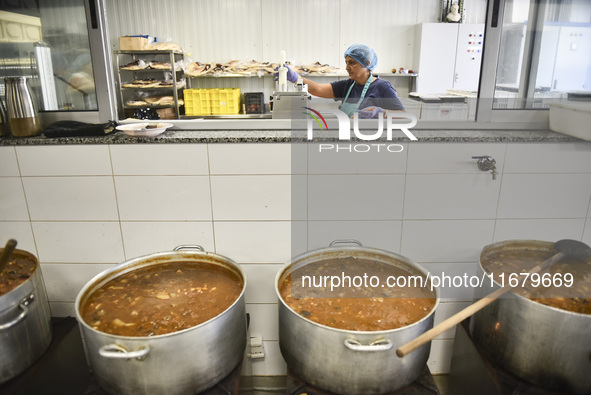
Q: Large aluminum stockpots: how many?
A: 4